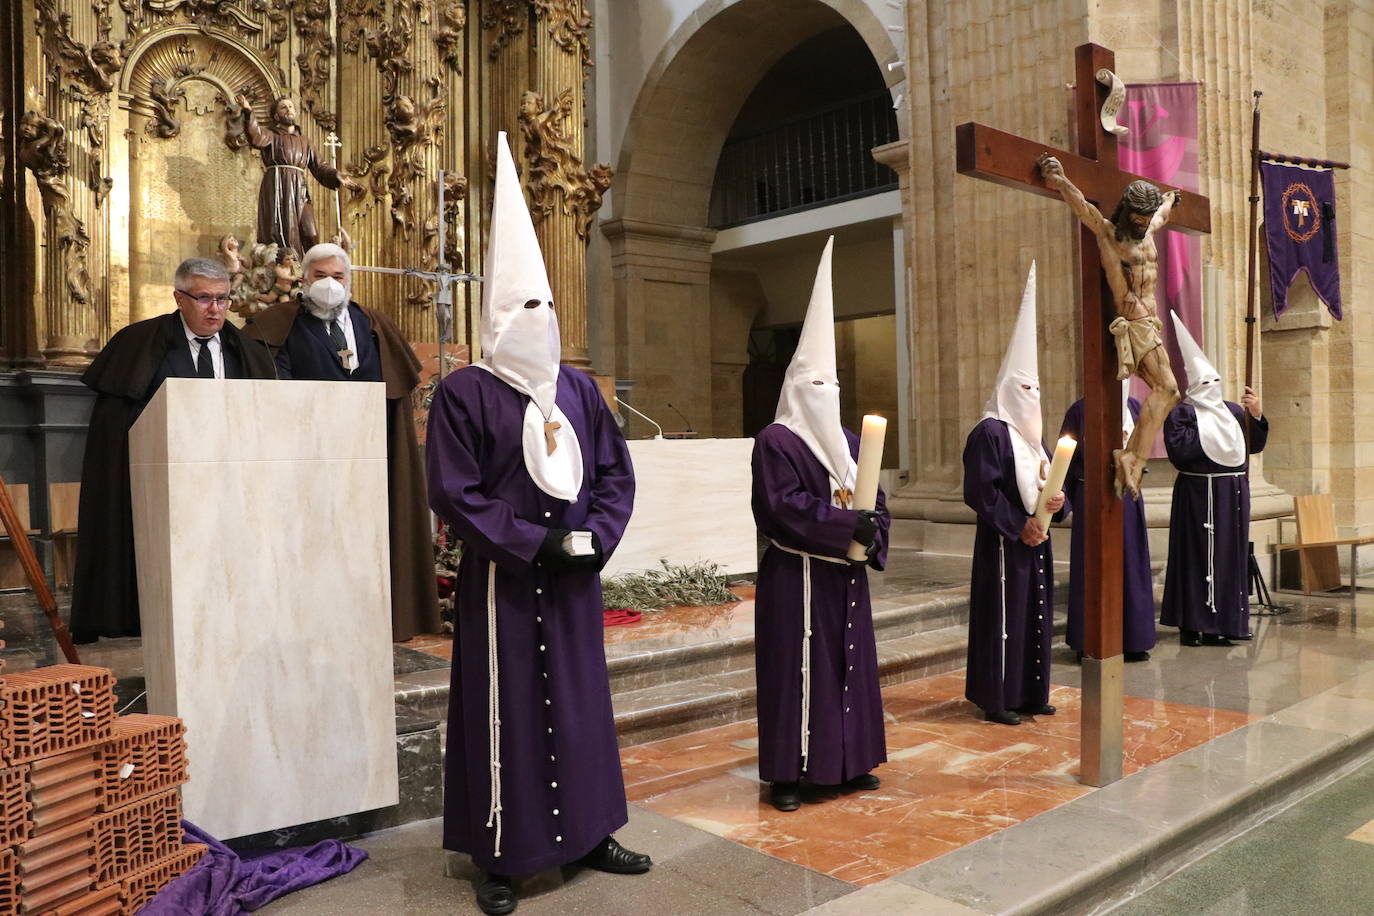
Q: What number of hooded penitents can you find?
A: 5